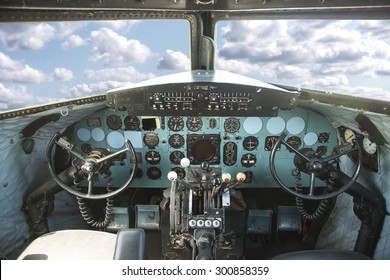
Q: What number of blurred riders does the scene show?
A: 0